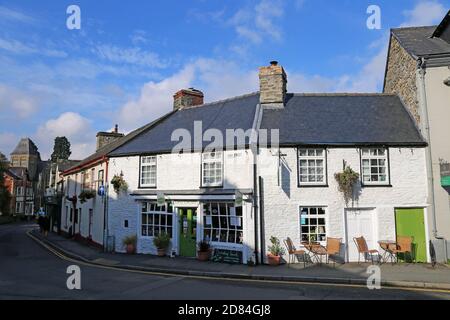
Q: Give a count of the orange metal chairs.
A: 4